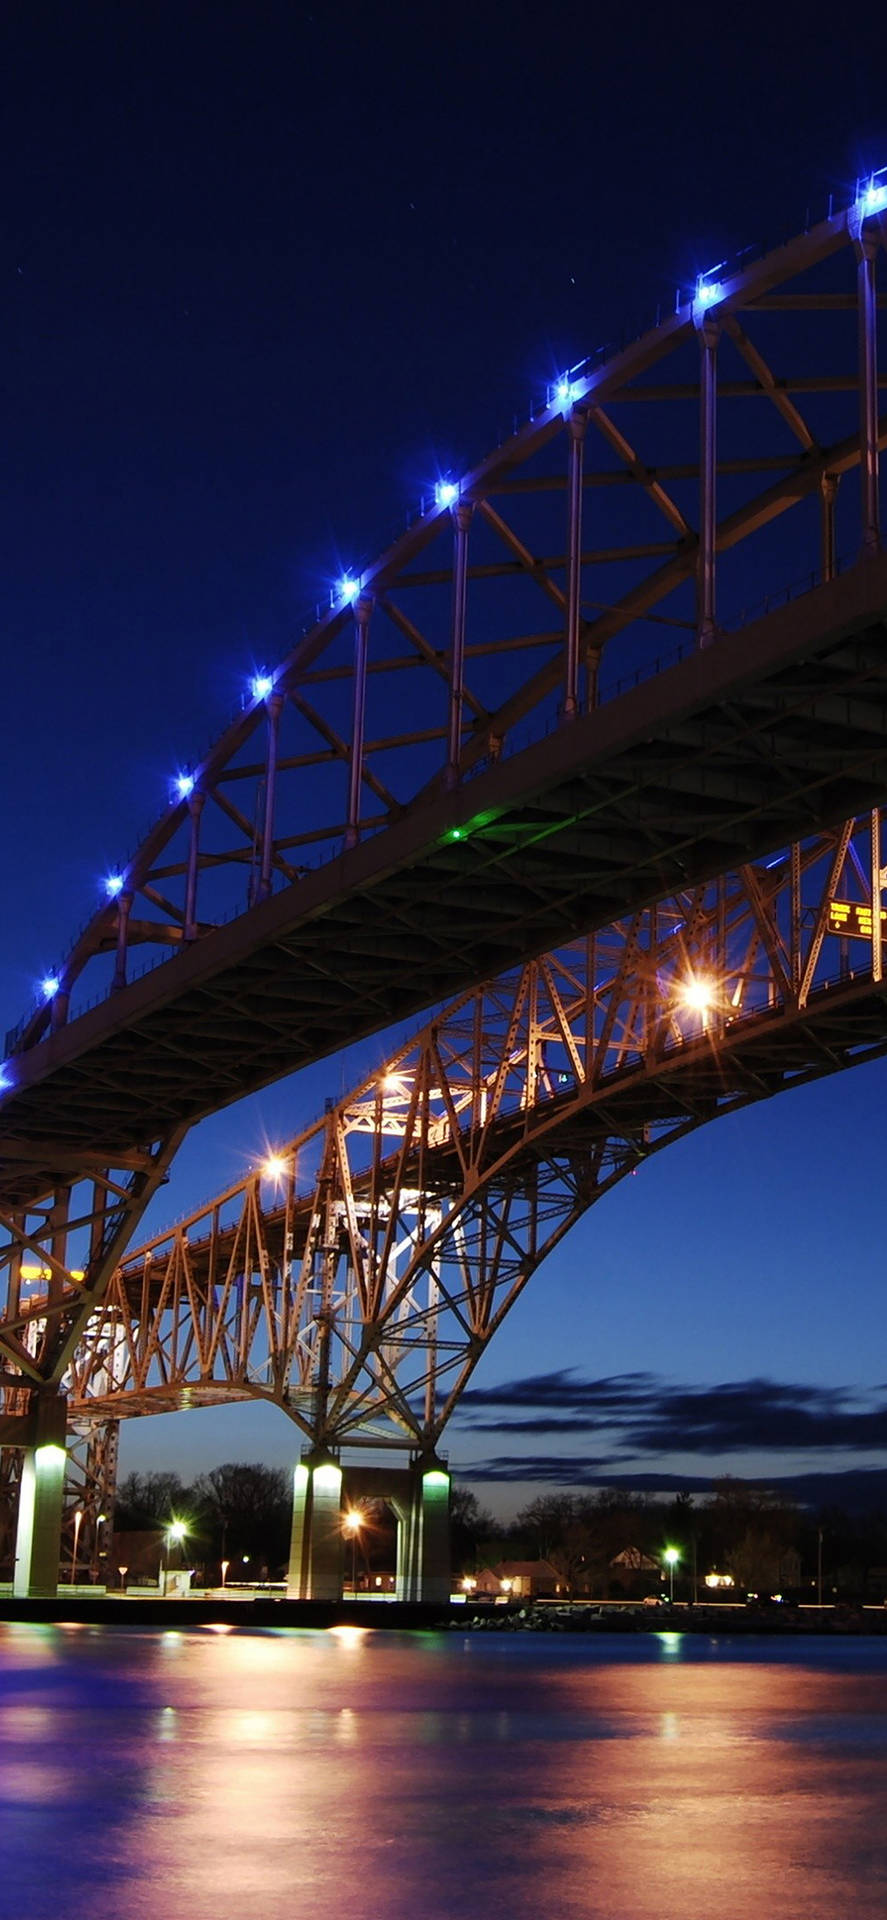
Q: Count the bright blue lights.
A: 10